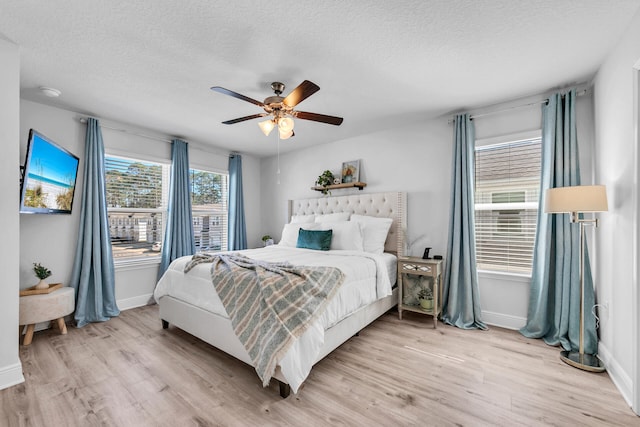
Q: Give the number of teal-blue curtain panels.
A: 5